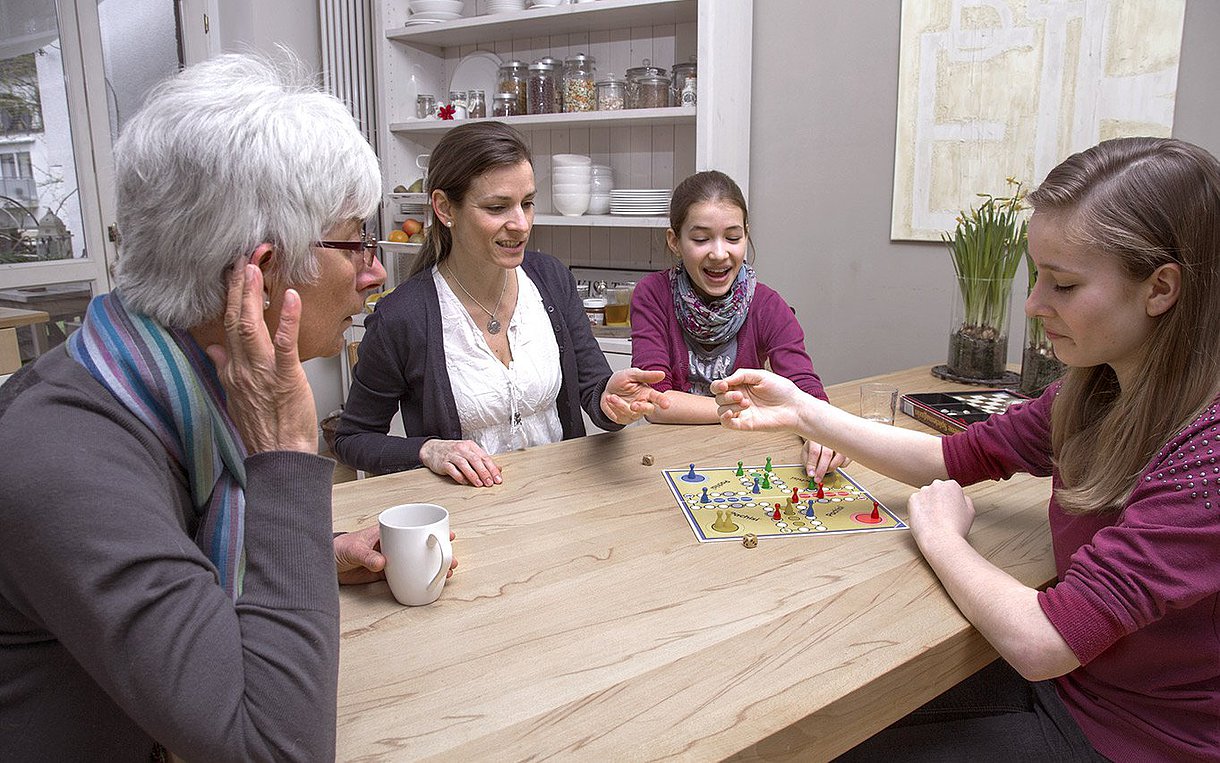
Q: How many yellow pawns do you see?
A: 4